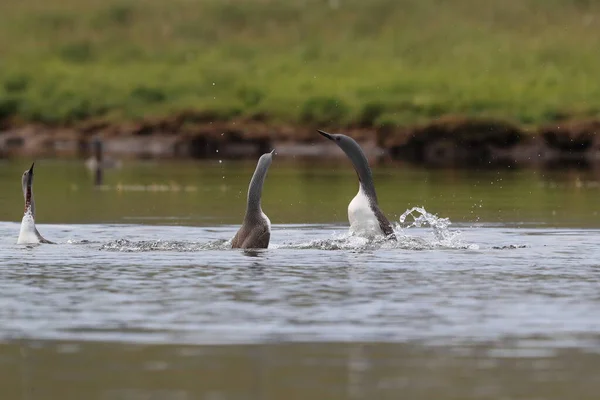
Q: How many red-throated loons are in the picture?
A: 3